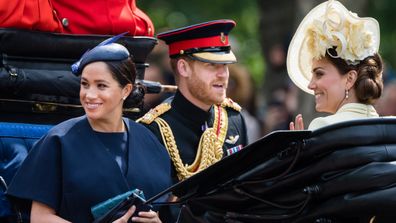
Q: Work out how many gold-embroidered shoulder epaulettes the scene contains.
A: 2